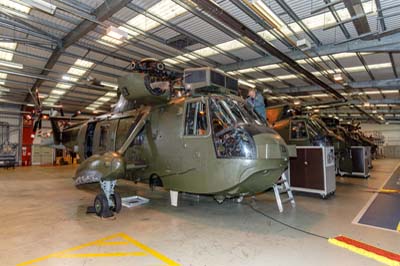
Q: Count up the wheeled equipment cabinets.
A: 2